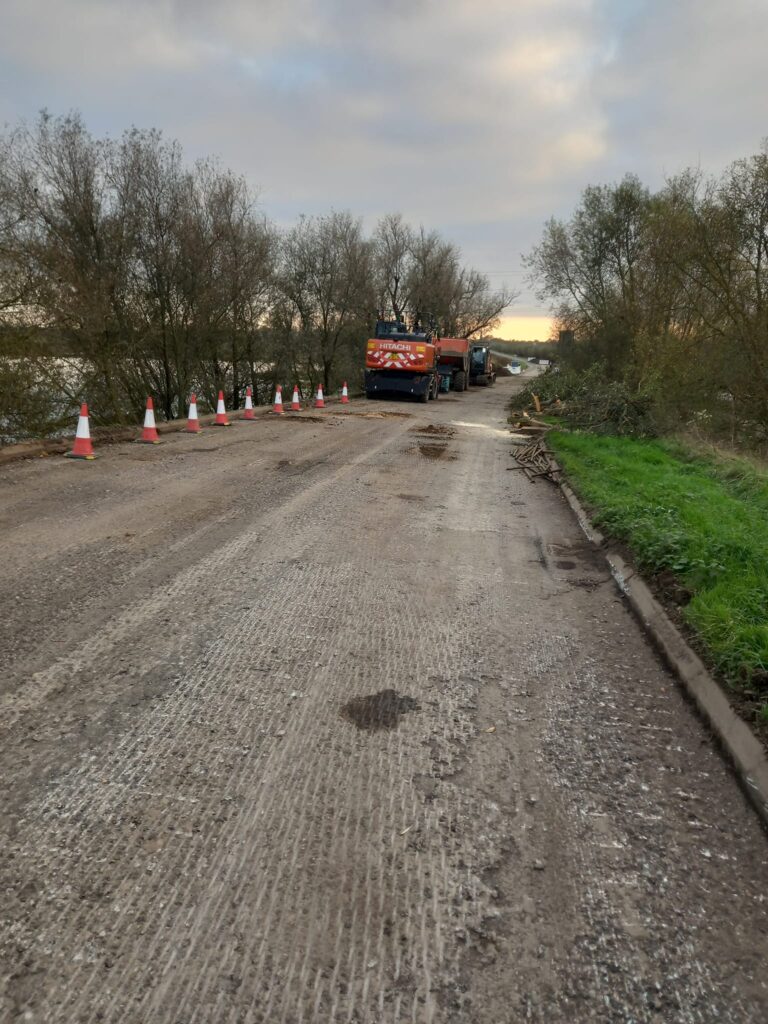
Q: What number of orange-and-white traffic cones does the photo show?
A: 9